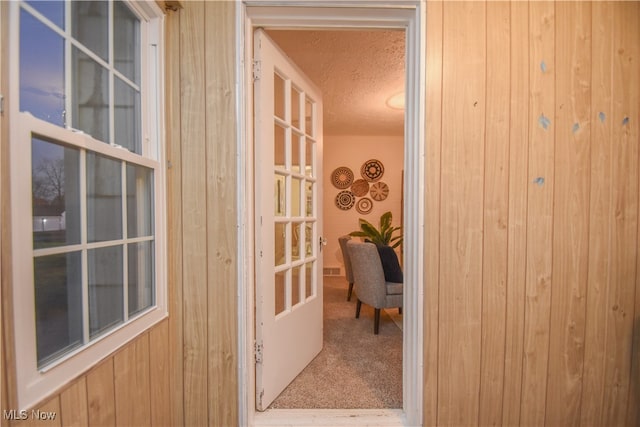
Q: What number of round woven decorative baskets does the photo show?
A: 6